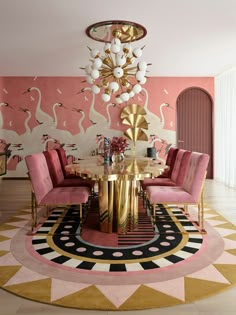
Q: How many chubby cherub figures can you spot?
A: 0